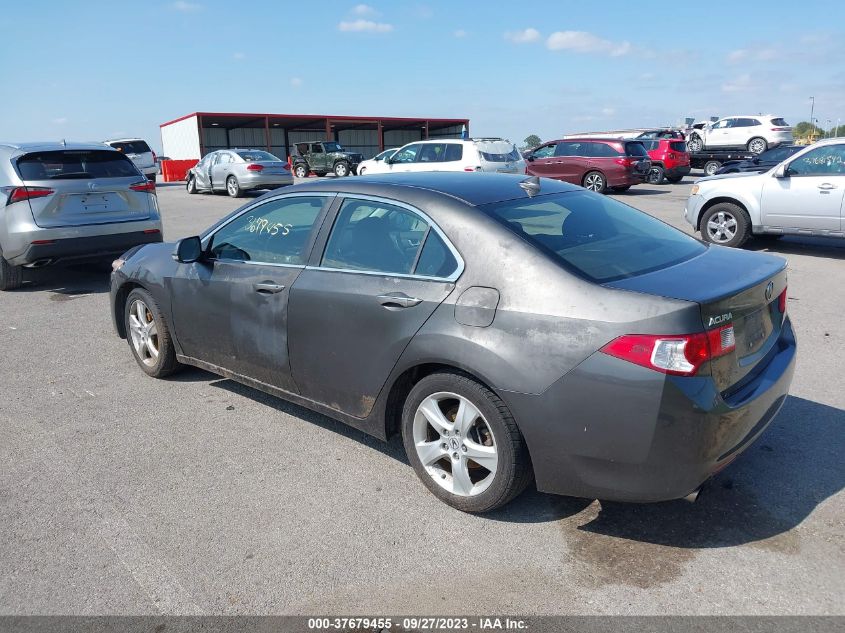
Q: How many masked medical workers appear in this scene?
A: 0